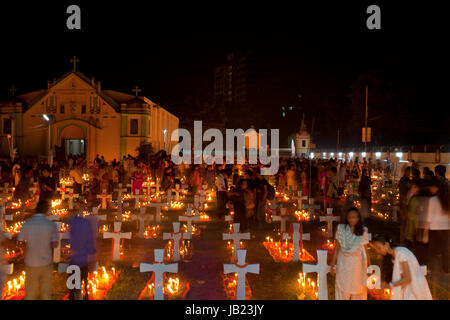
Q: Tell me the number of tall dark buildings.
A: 1